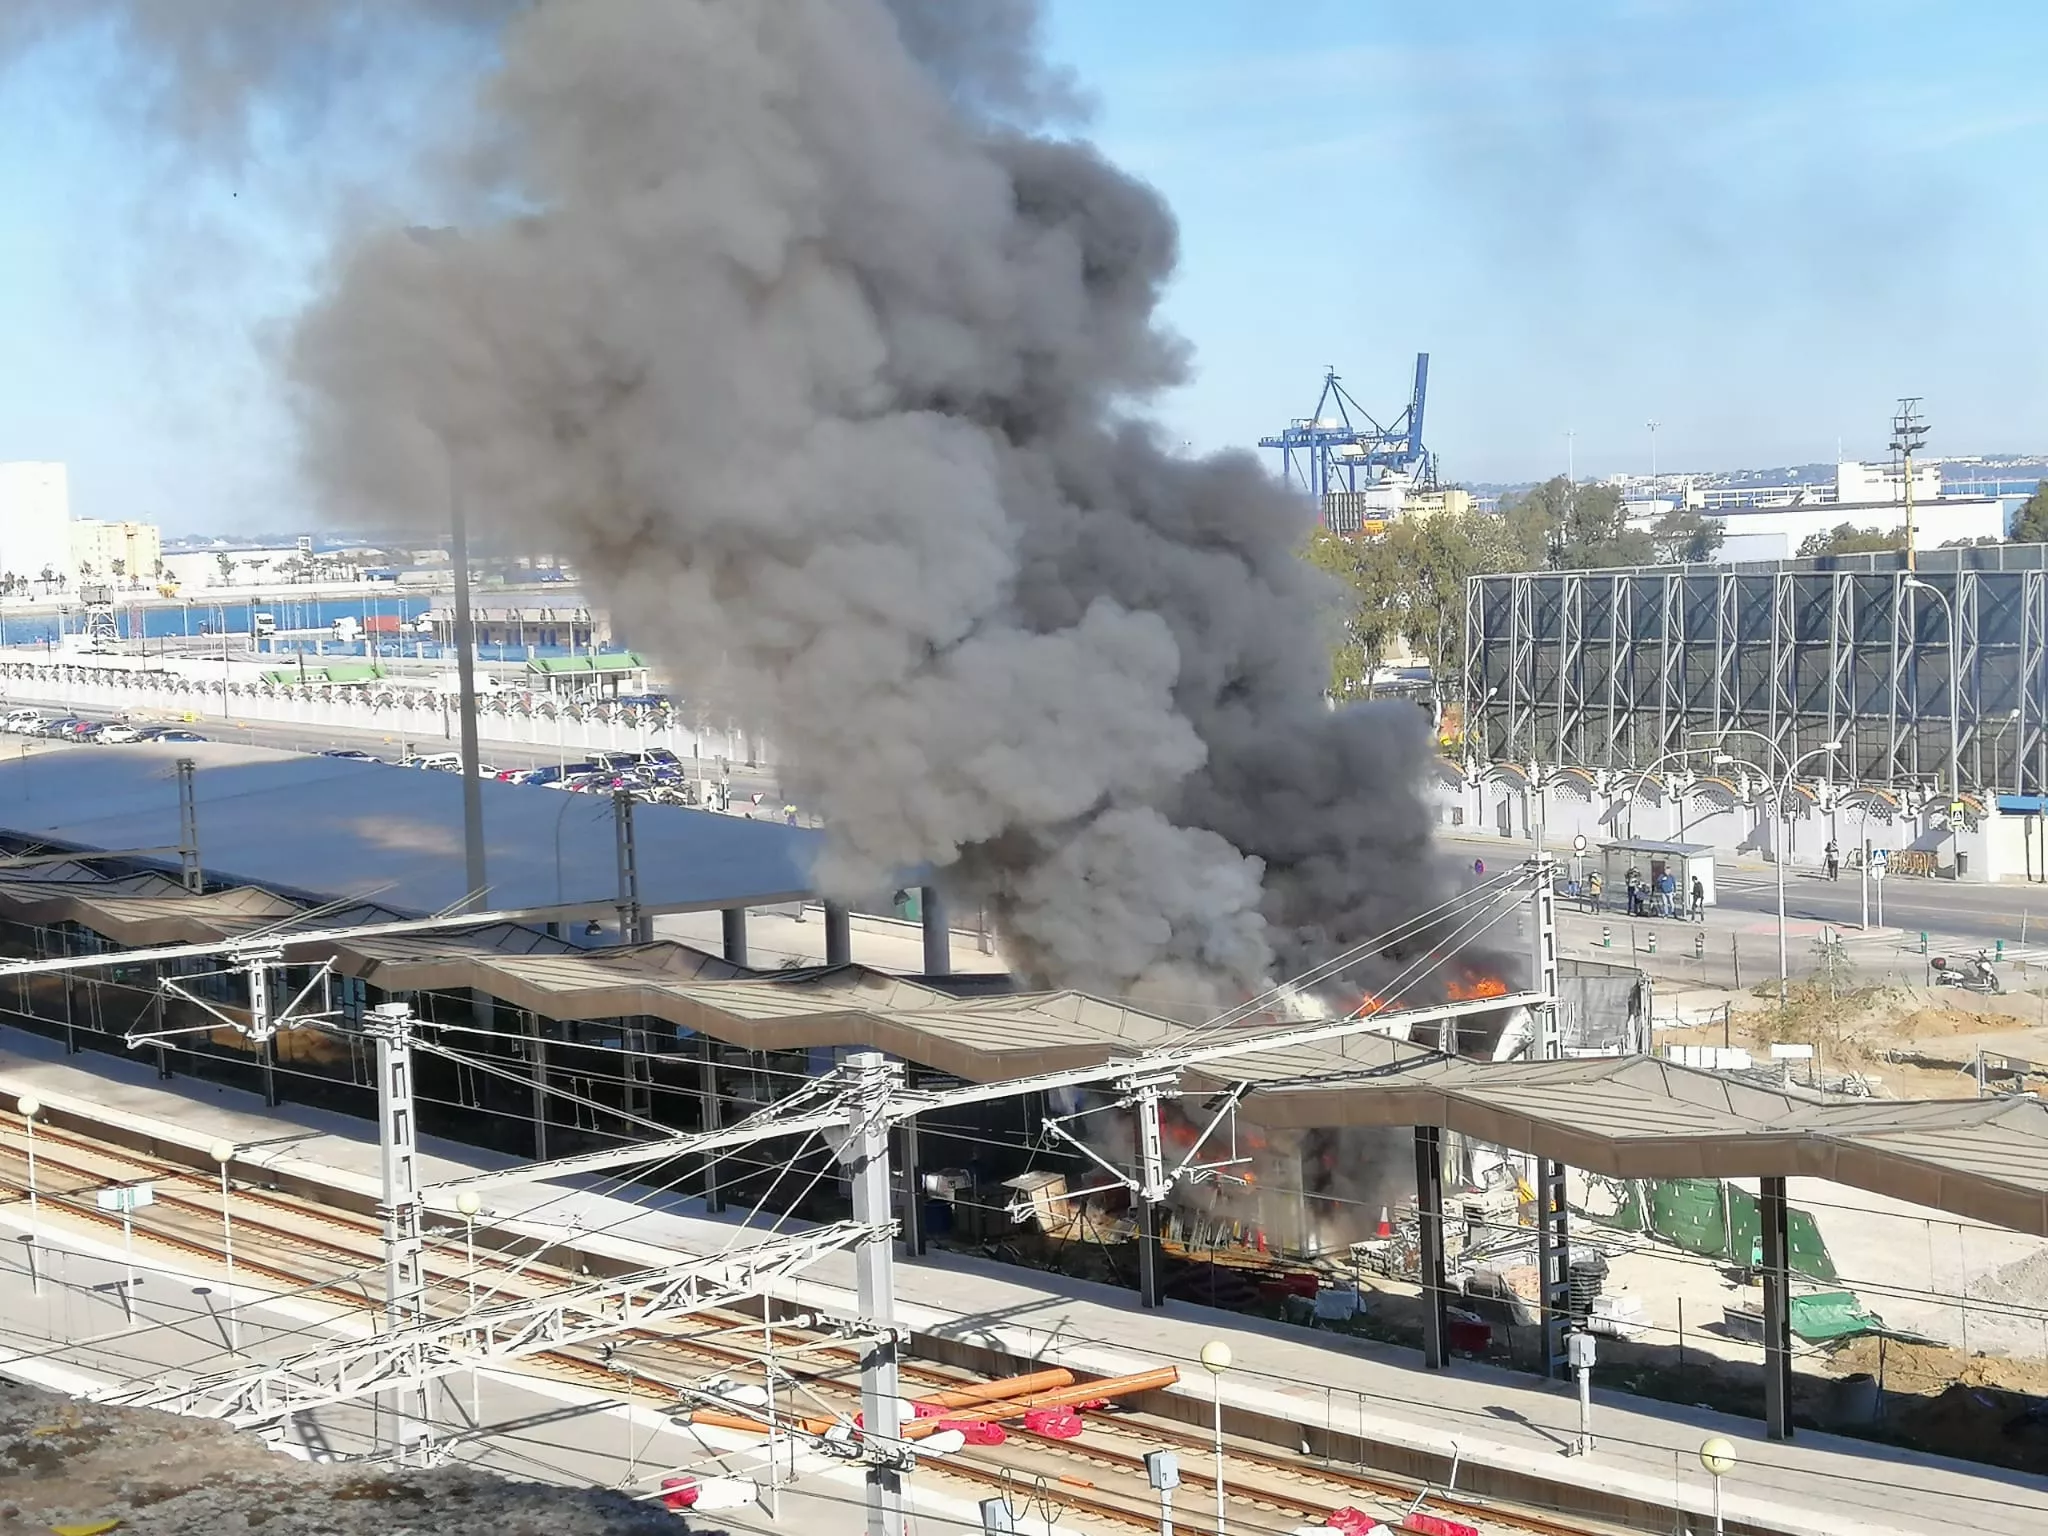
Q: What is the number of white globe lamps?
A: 5